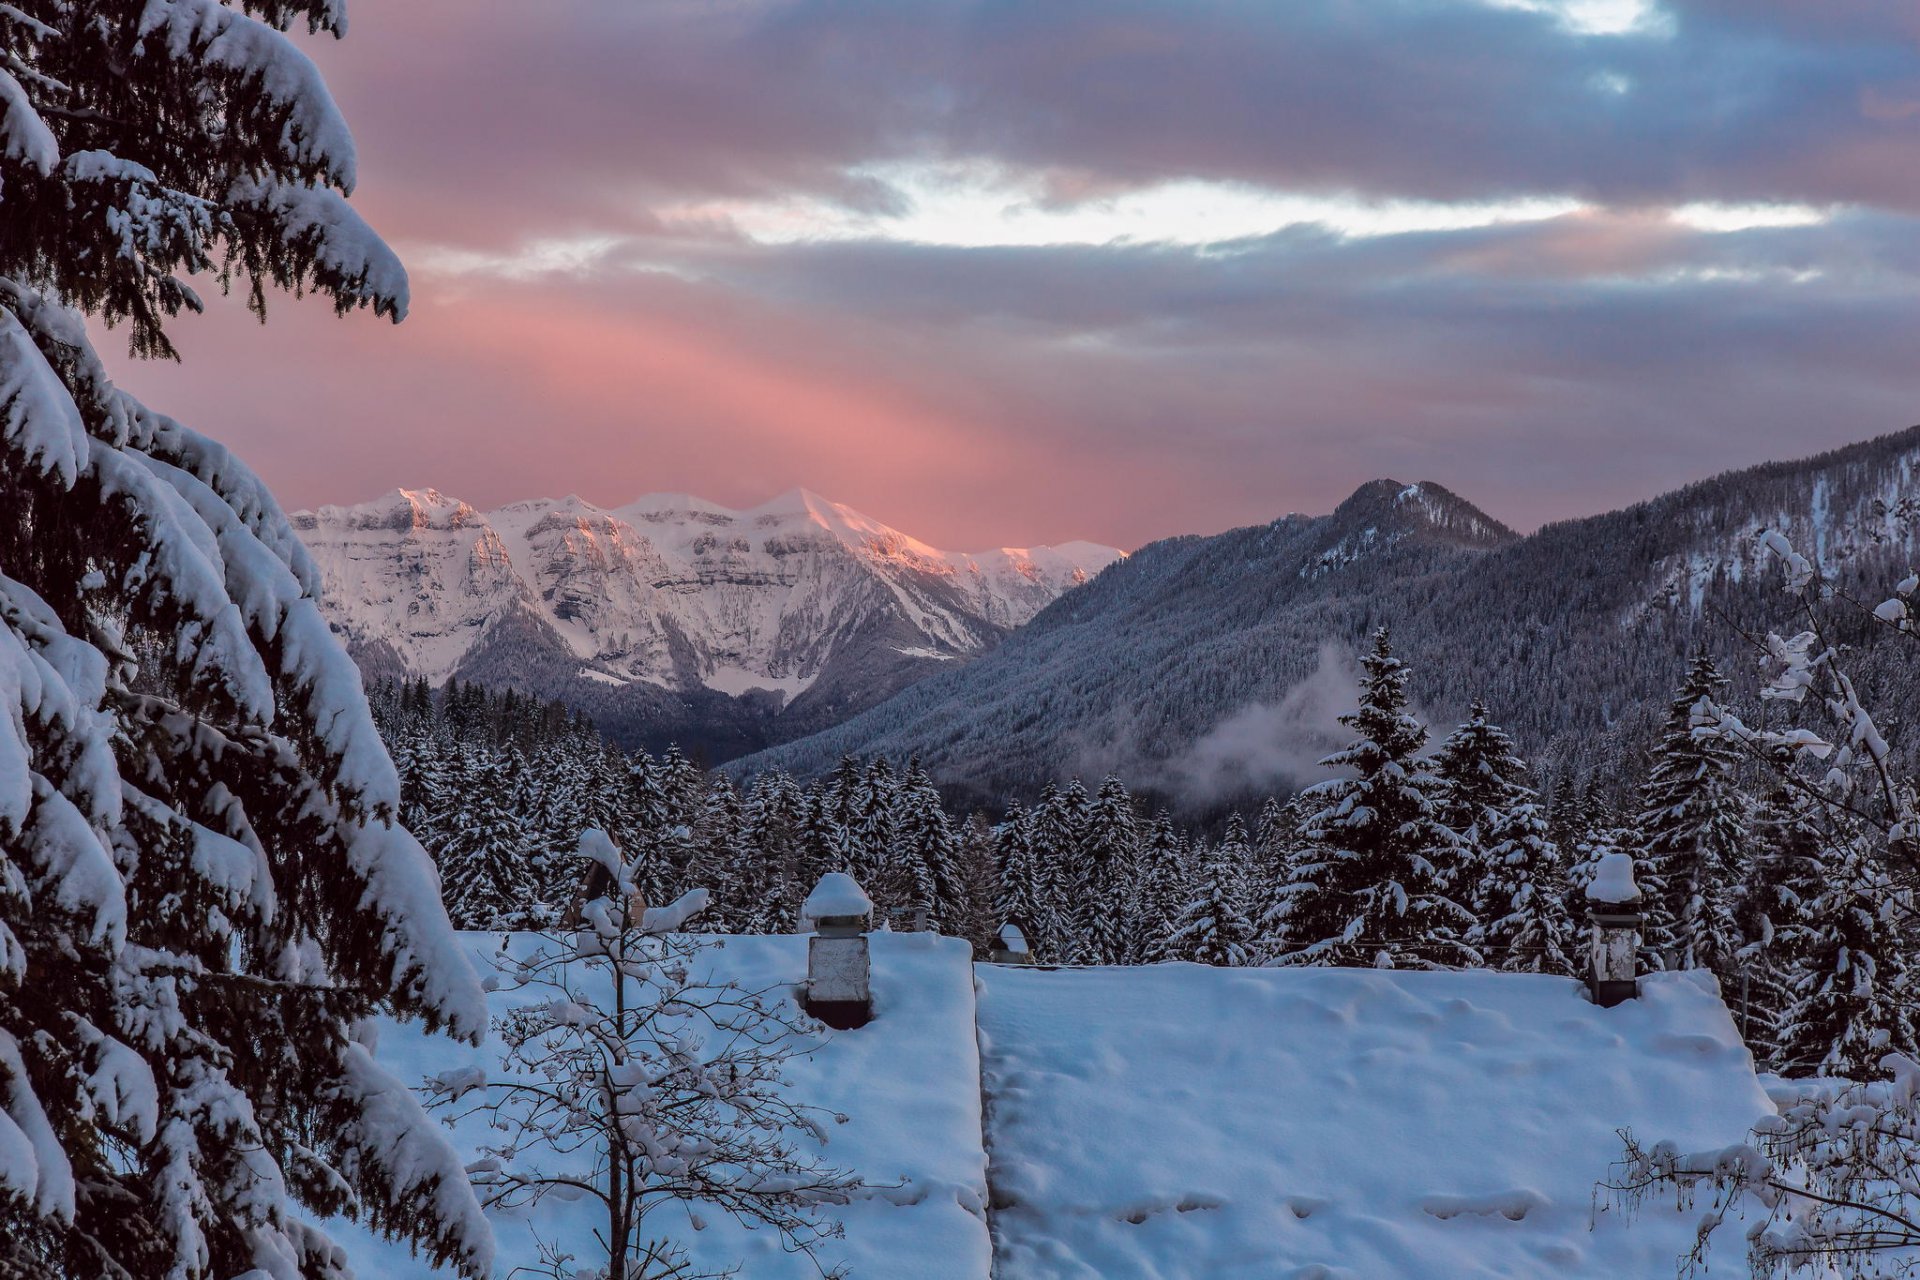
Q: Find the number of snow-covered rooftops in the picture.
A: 2